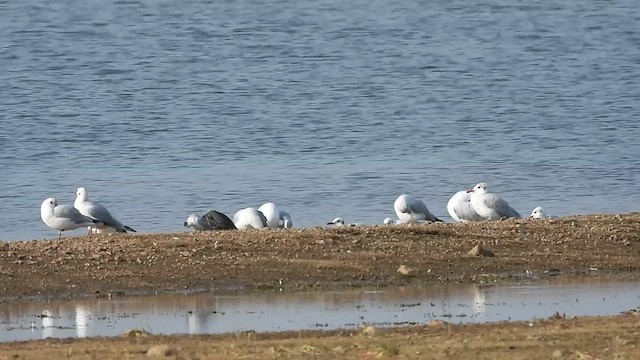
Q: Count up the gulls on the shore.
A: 11